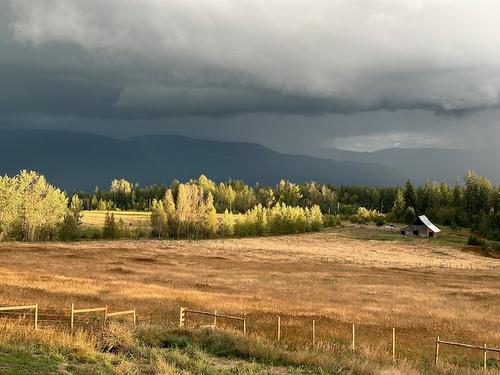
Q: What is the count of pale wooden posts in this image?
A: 13